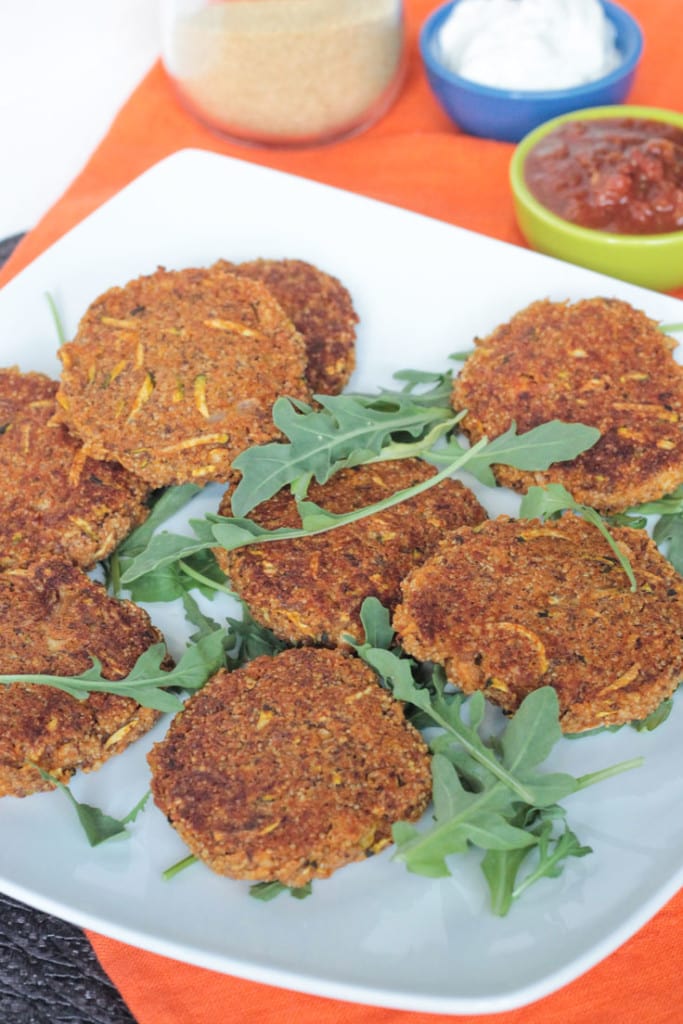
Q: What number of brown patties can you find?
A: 8